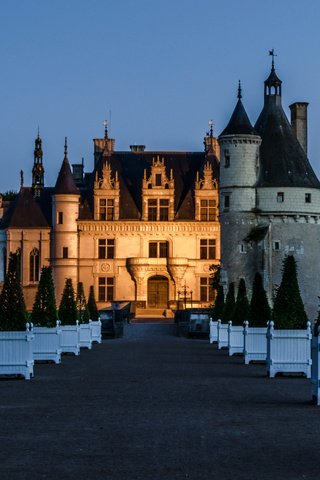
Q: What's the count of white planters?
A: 11